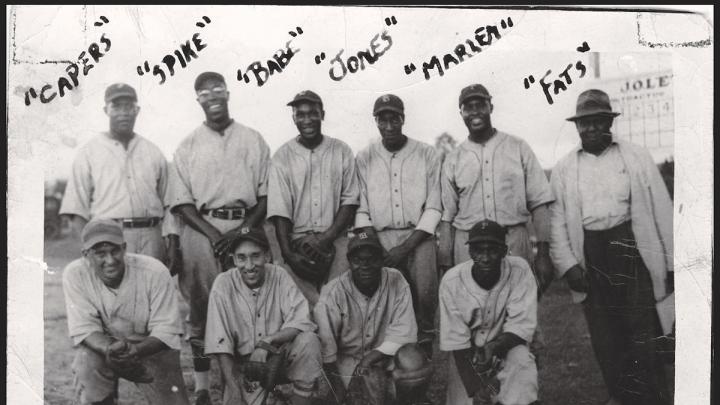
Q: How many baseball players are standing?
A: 5